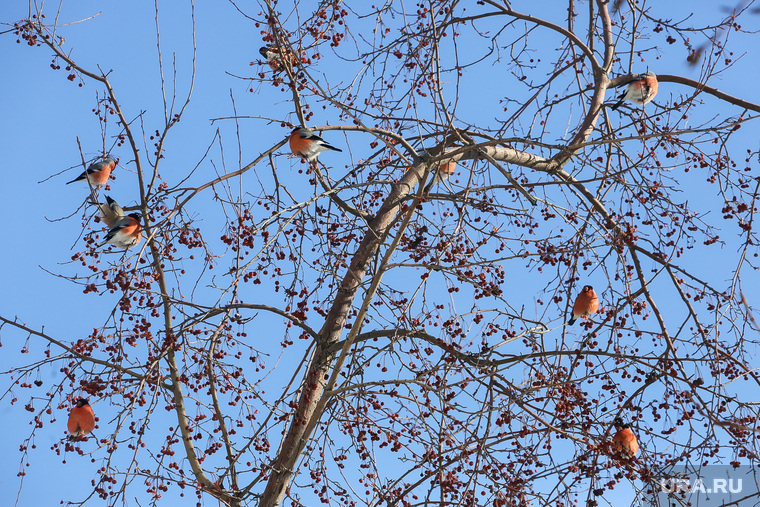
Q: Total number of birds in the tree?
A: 10